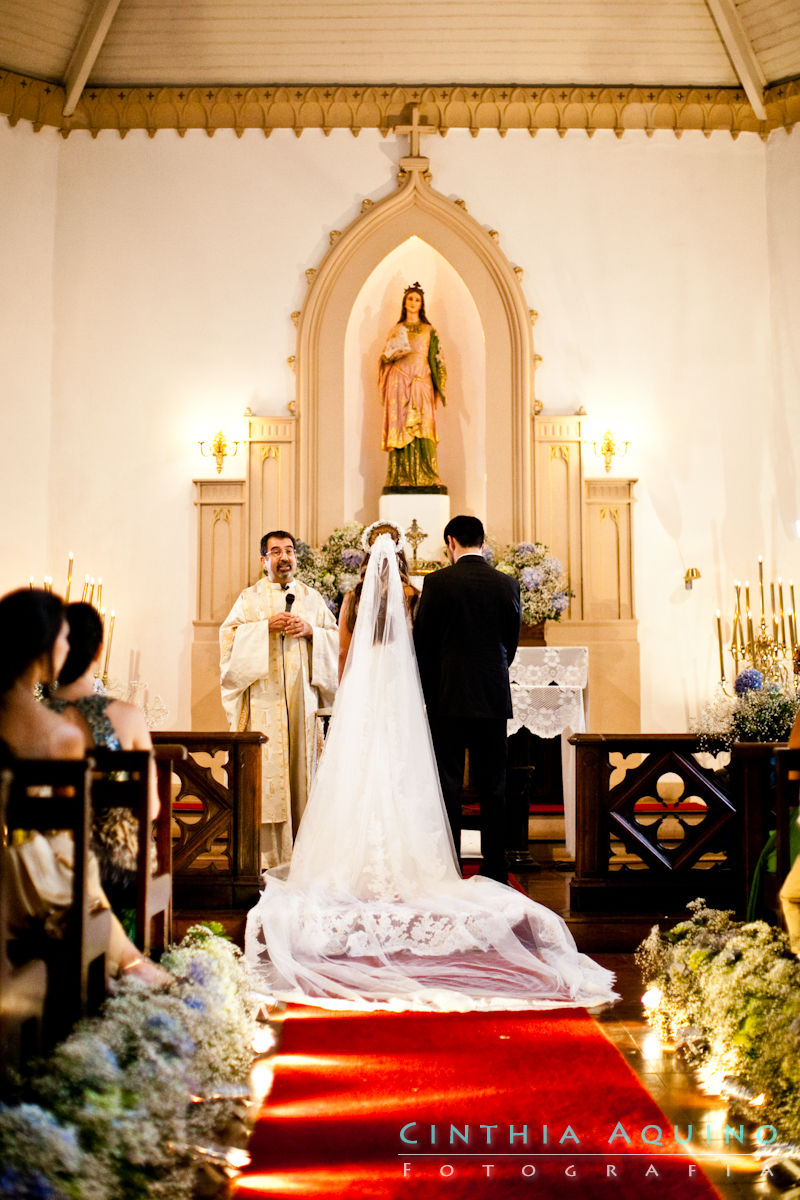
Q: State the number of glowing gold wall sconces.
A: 2